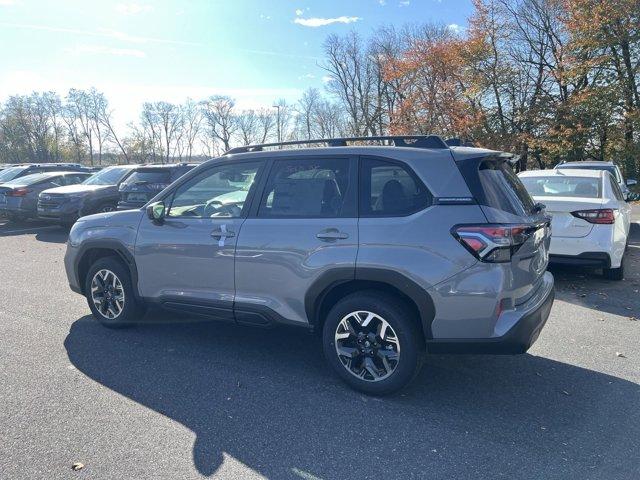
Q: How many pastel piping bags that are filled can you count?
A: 0